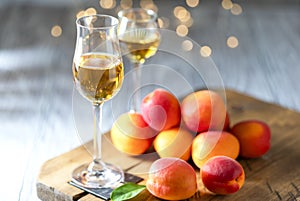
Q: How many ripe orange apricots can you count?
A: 8